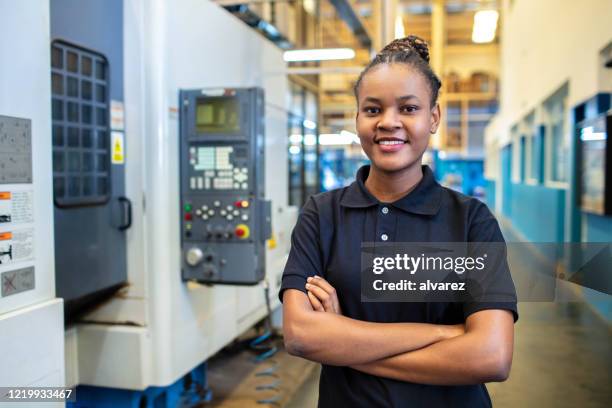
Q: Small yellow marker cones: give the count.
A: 0